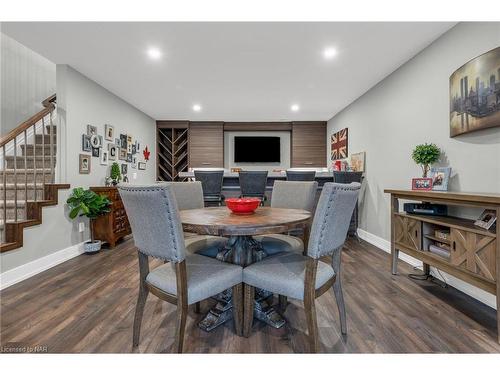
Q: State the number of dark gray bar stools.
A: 4